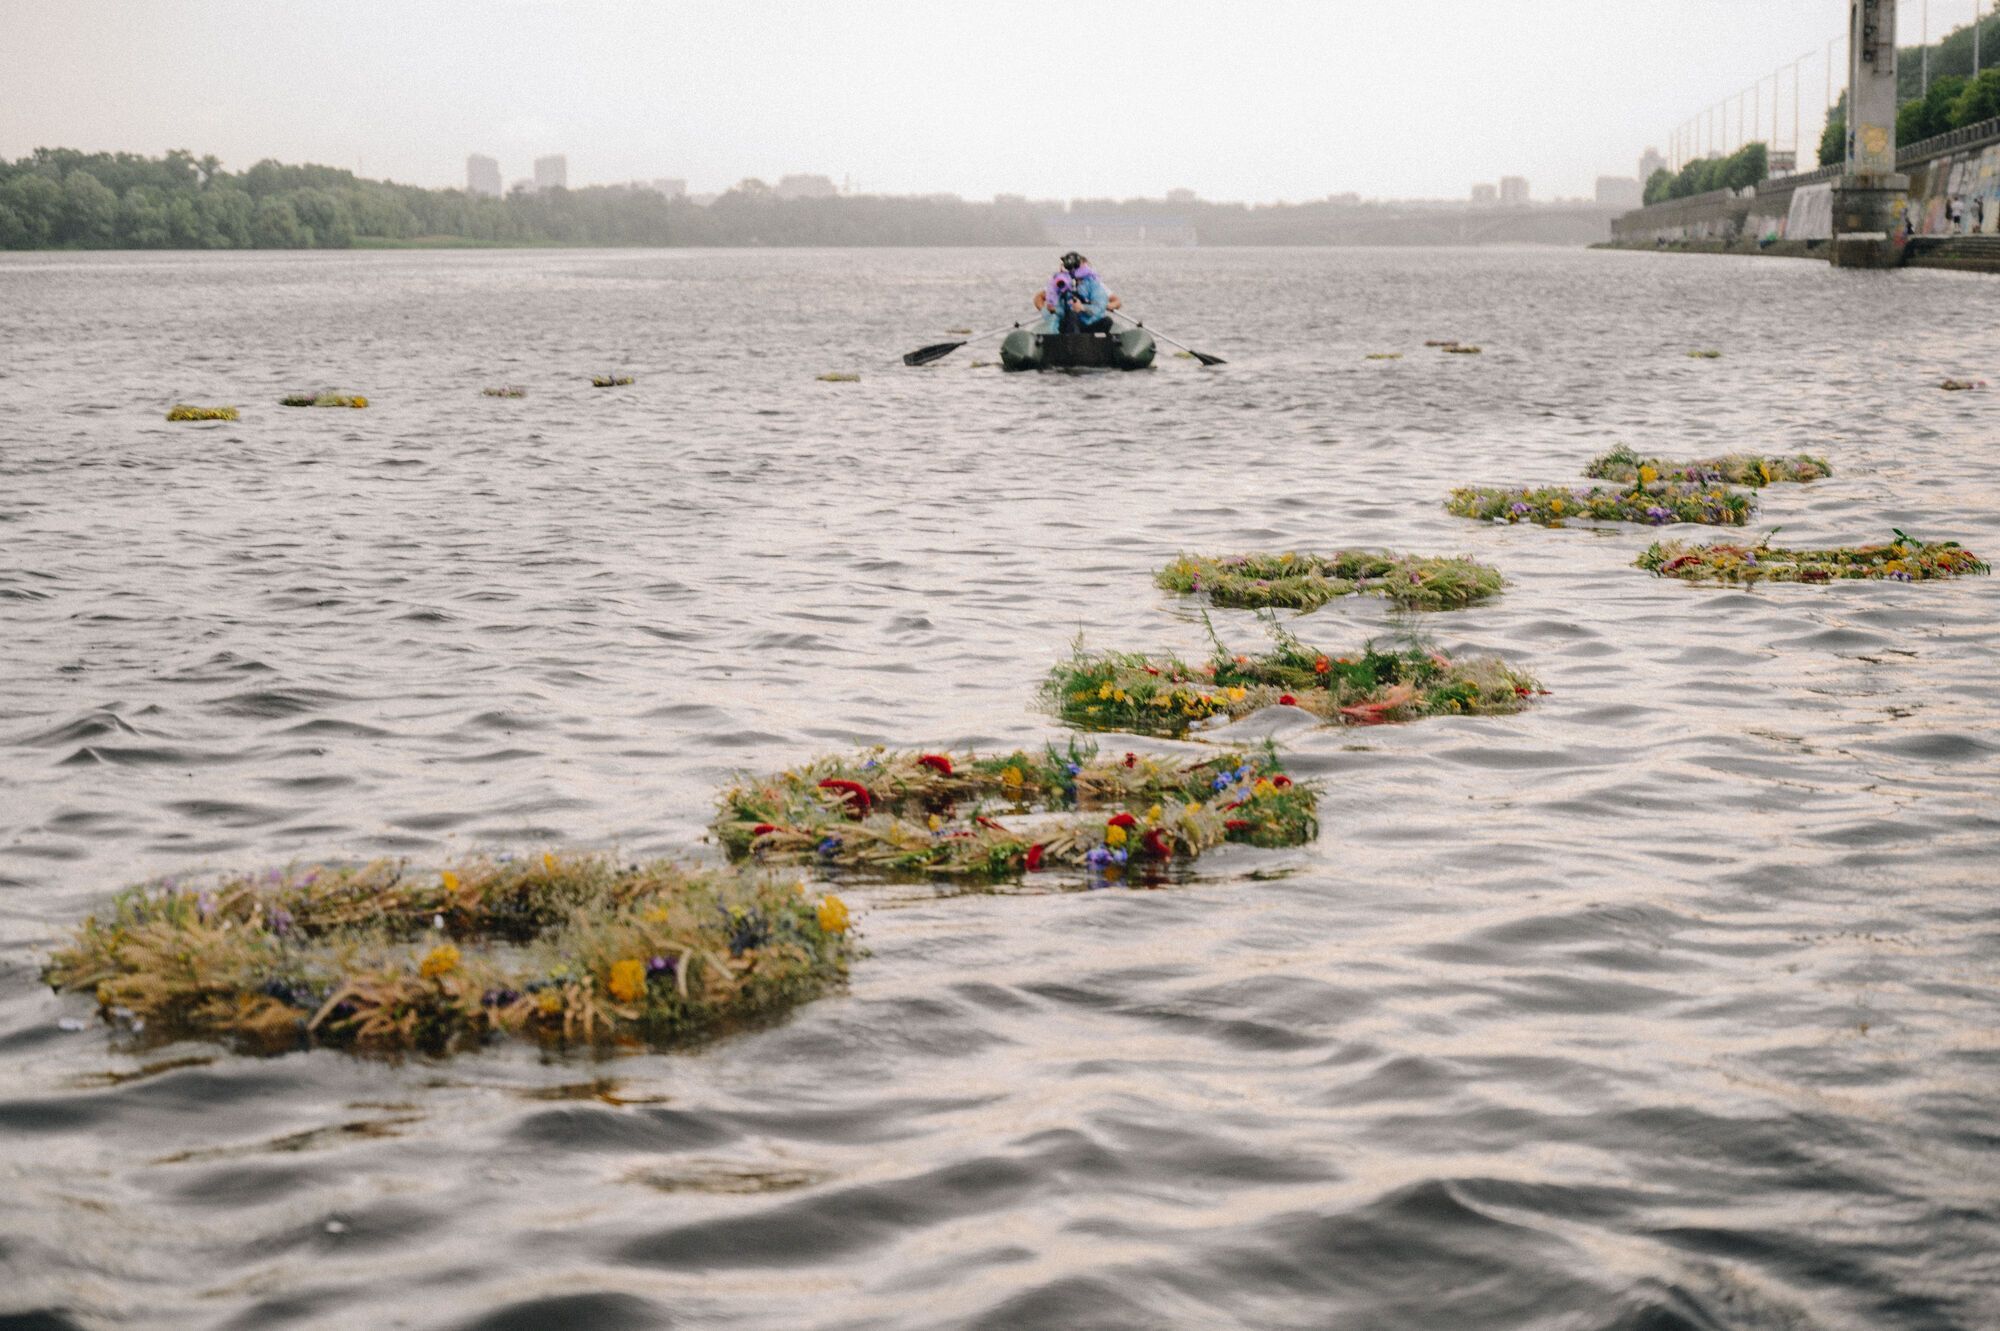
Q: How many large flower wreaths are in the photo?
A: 7